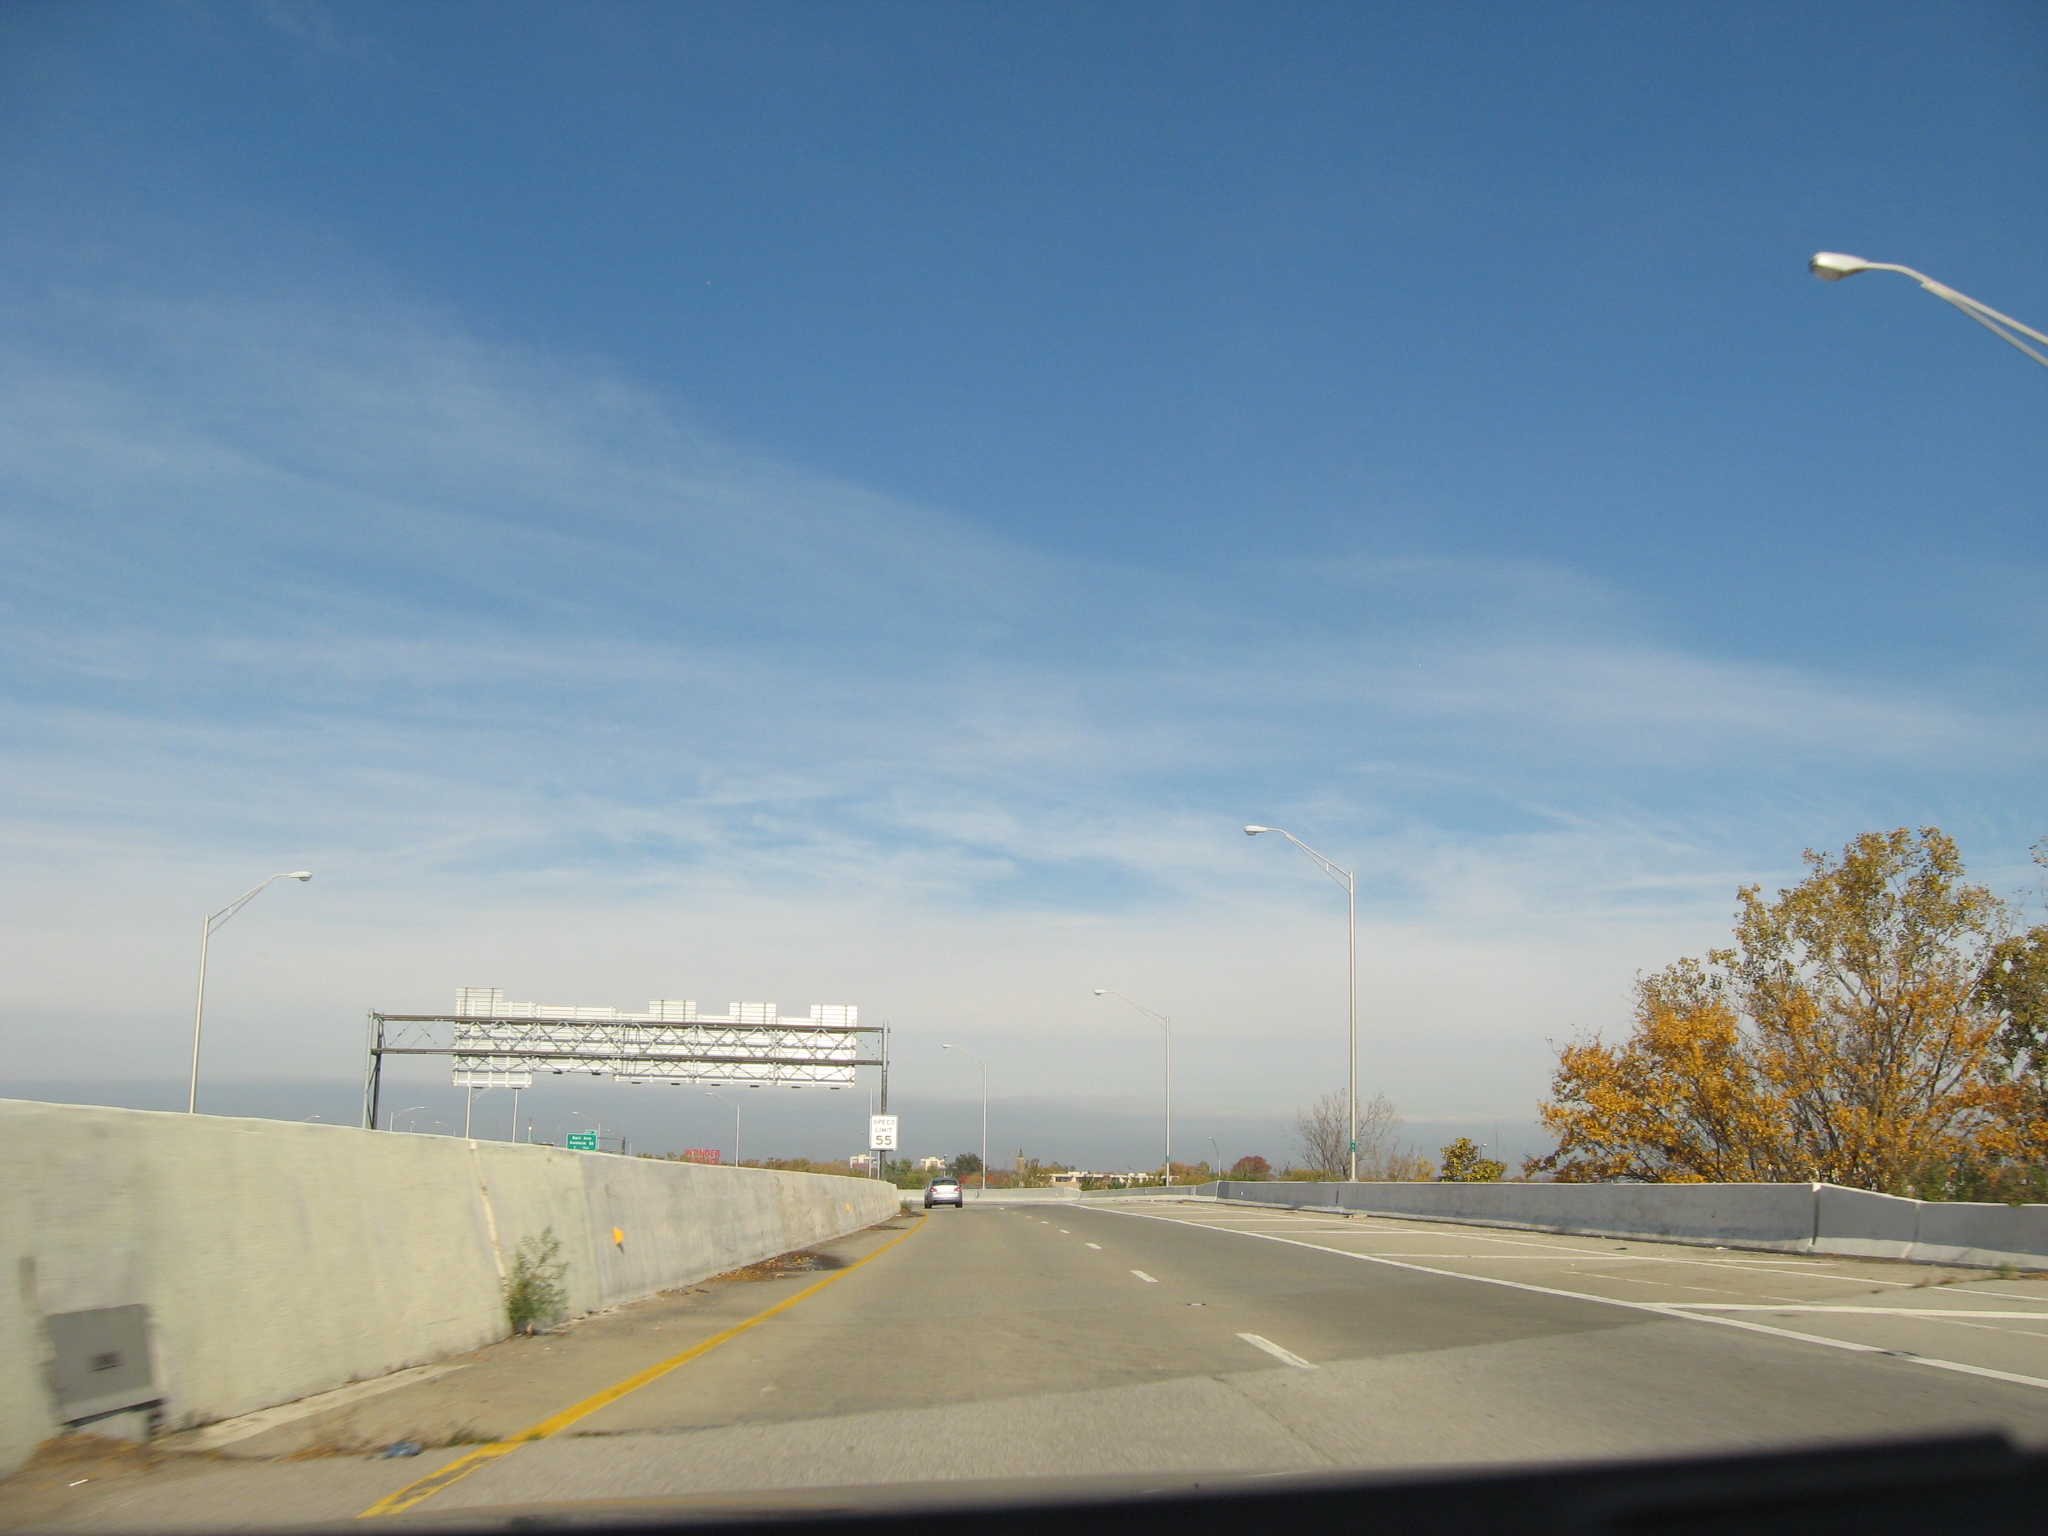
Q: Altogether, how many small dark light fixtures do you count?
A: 10